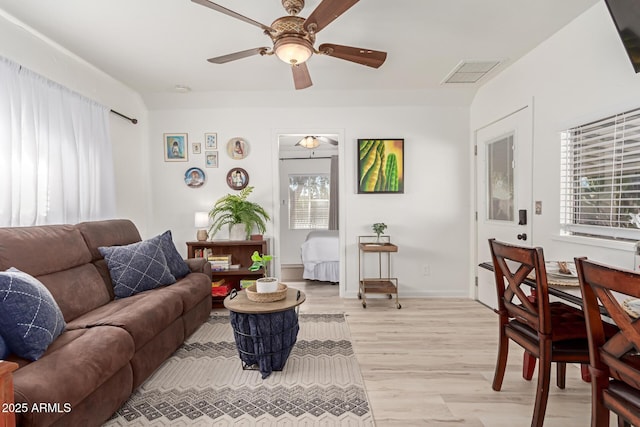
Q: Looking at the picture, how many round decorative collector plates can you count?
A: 3